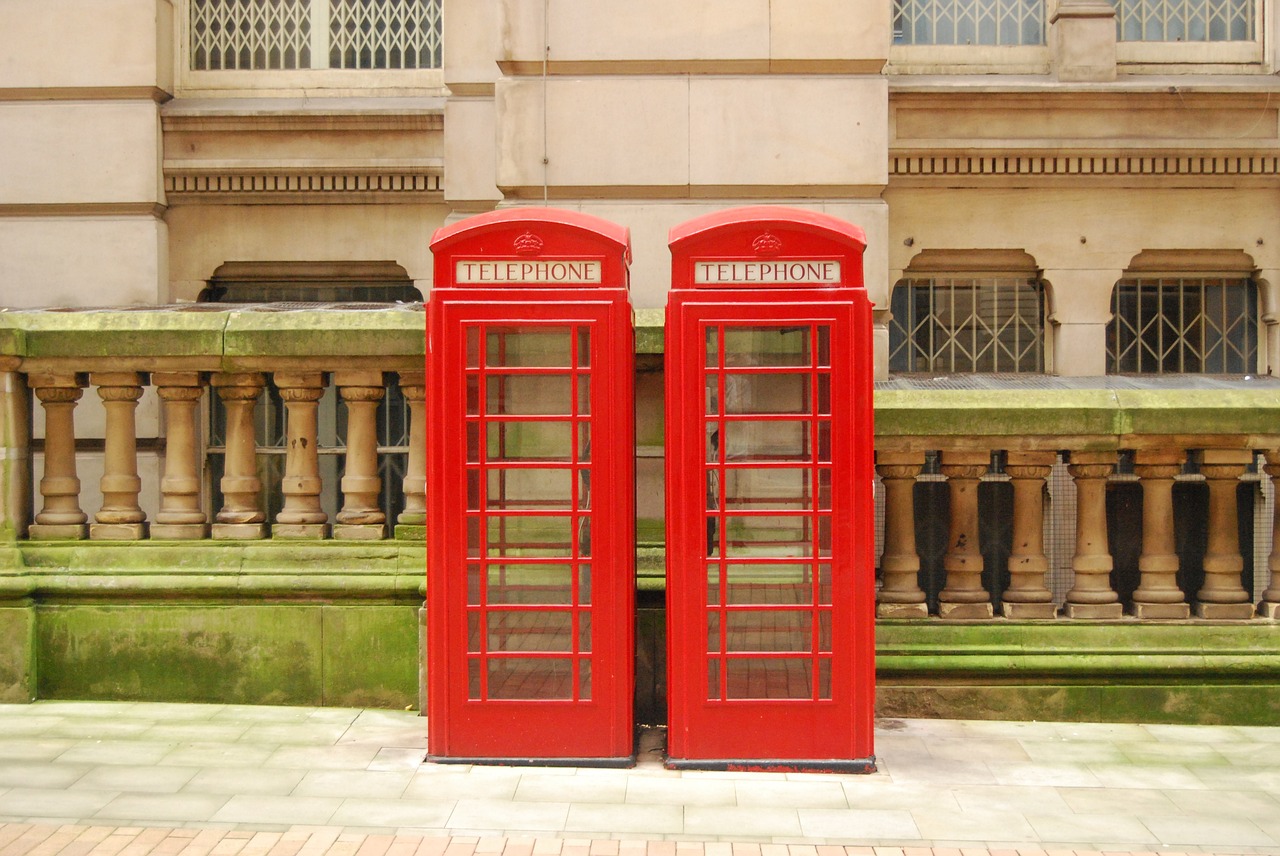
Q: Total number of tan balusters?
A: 14